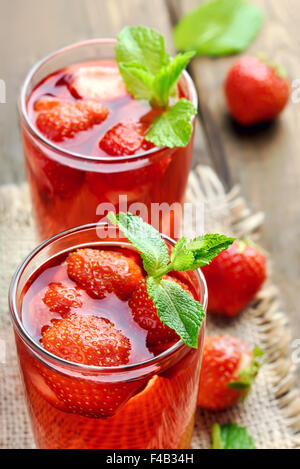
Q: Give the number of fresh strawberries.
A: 3